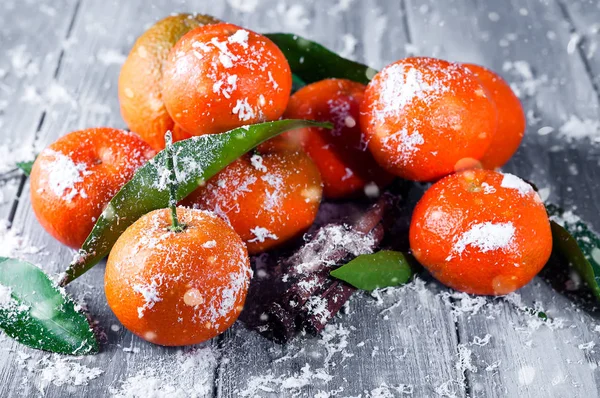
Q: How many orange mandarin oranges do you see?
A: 9